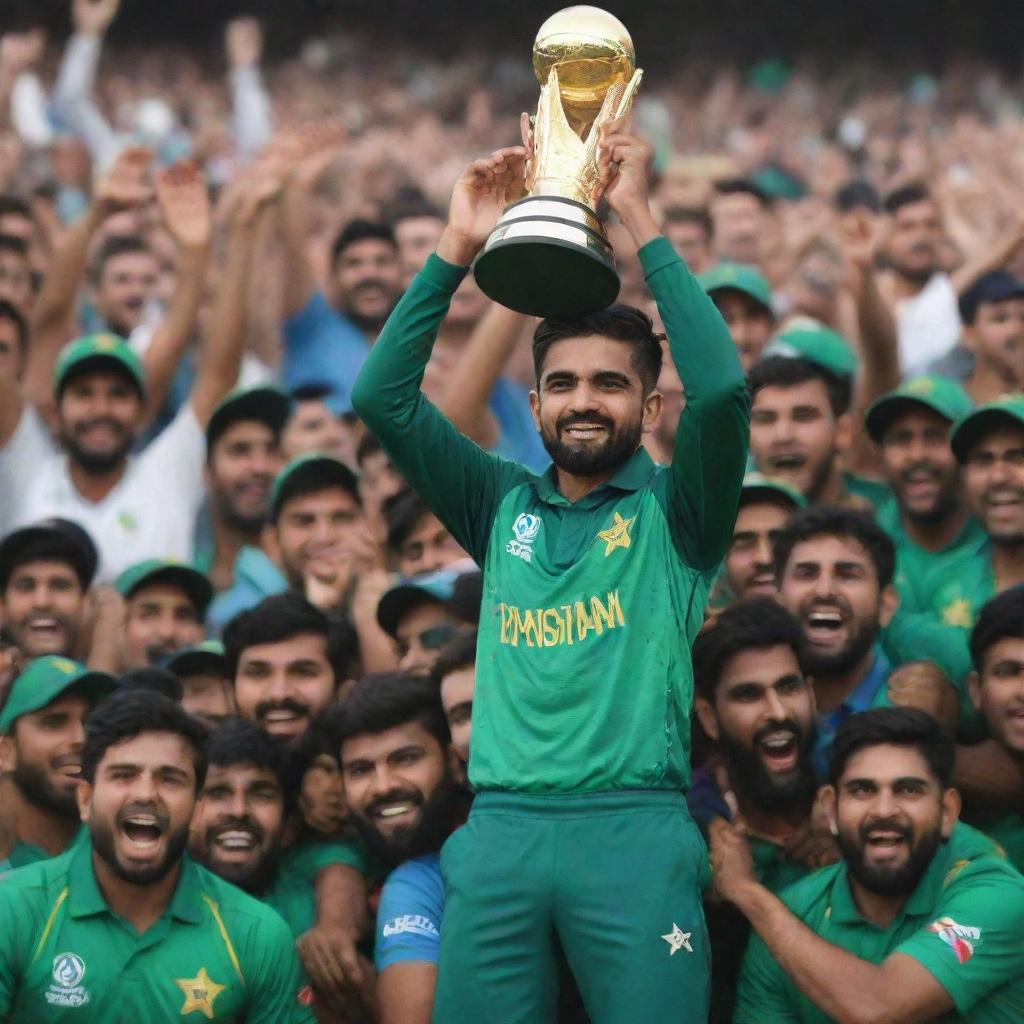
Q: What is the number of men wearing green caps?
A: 11